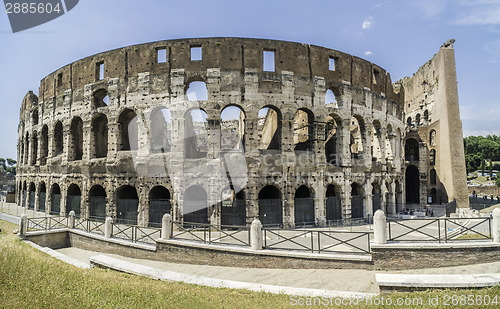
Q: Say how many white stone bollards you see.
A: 7